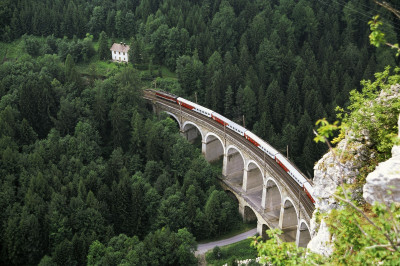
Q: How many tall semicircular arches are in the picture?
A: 8